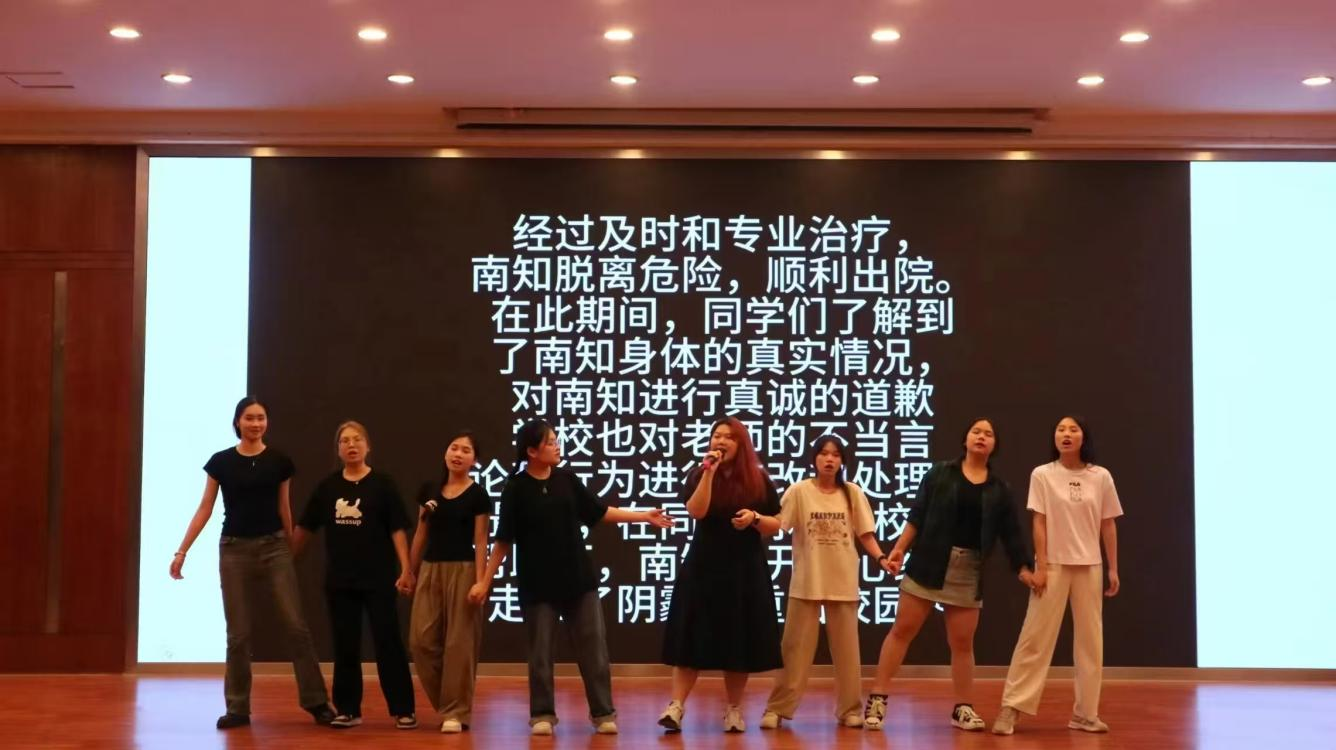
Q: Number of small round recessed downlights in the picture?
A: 11